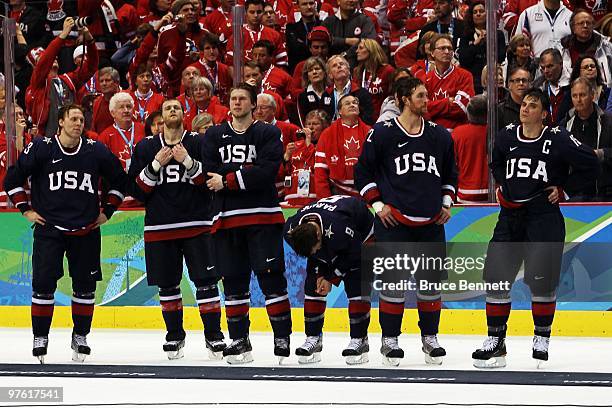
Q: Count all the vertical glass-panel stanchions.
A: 3